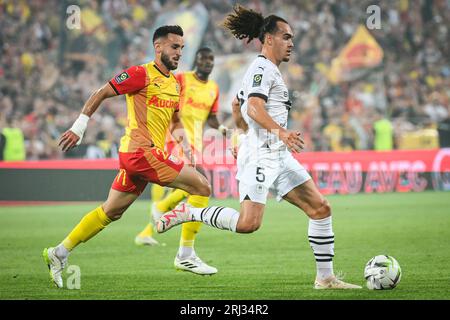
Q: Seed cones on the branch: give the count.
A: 0